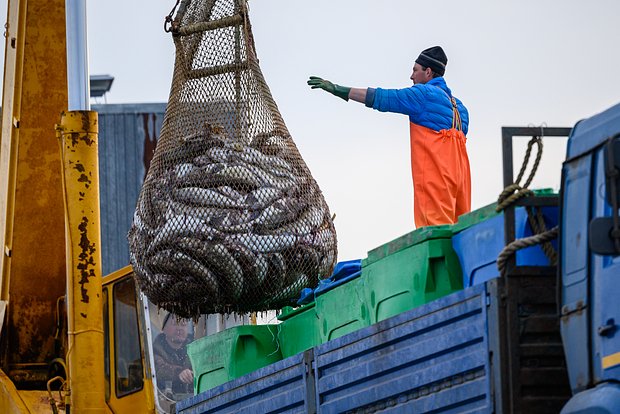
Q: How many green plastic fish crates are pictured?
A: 4